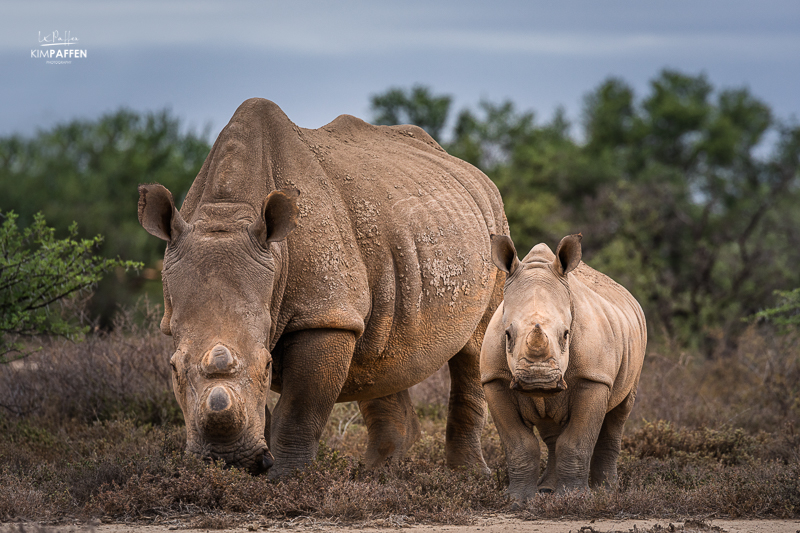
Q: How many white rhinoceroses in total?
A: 2